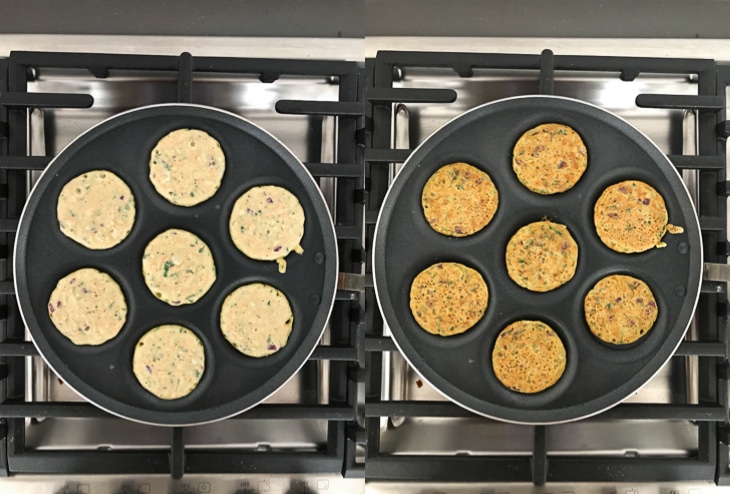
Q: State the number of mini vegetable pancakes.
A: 14